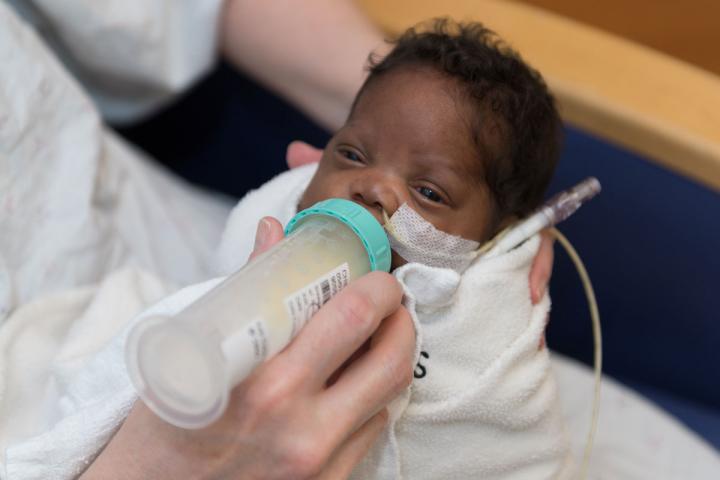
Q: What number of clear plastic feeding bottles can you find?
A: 1